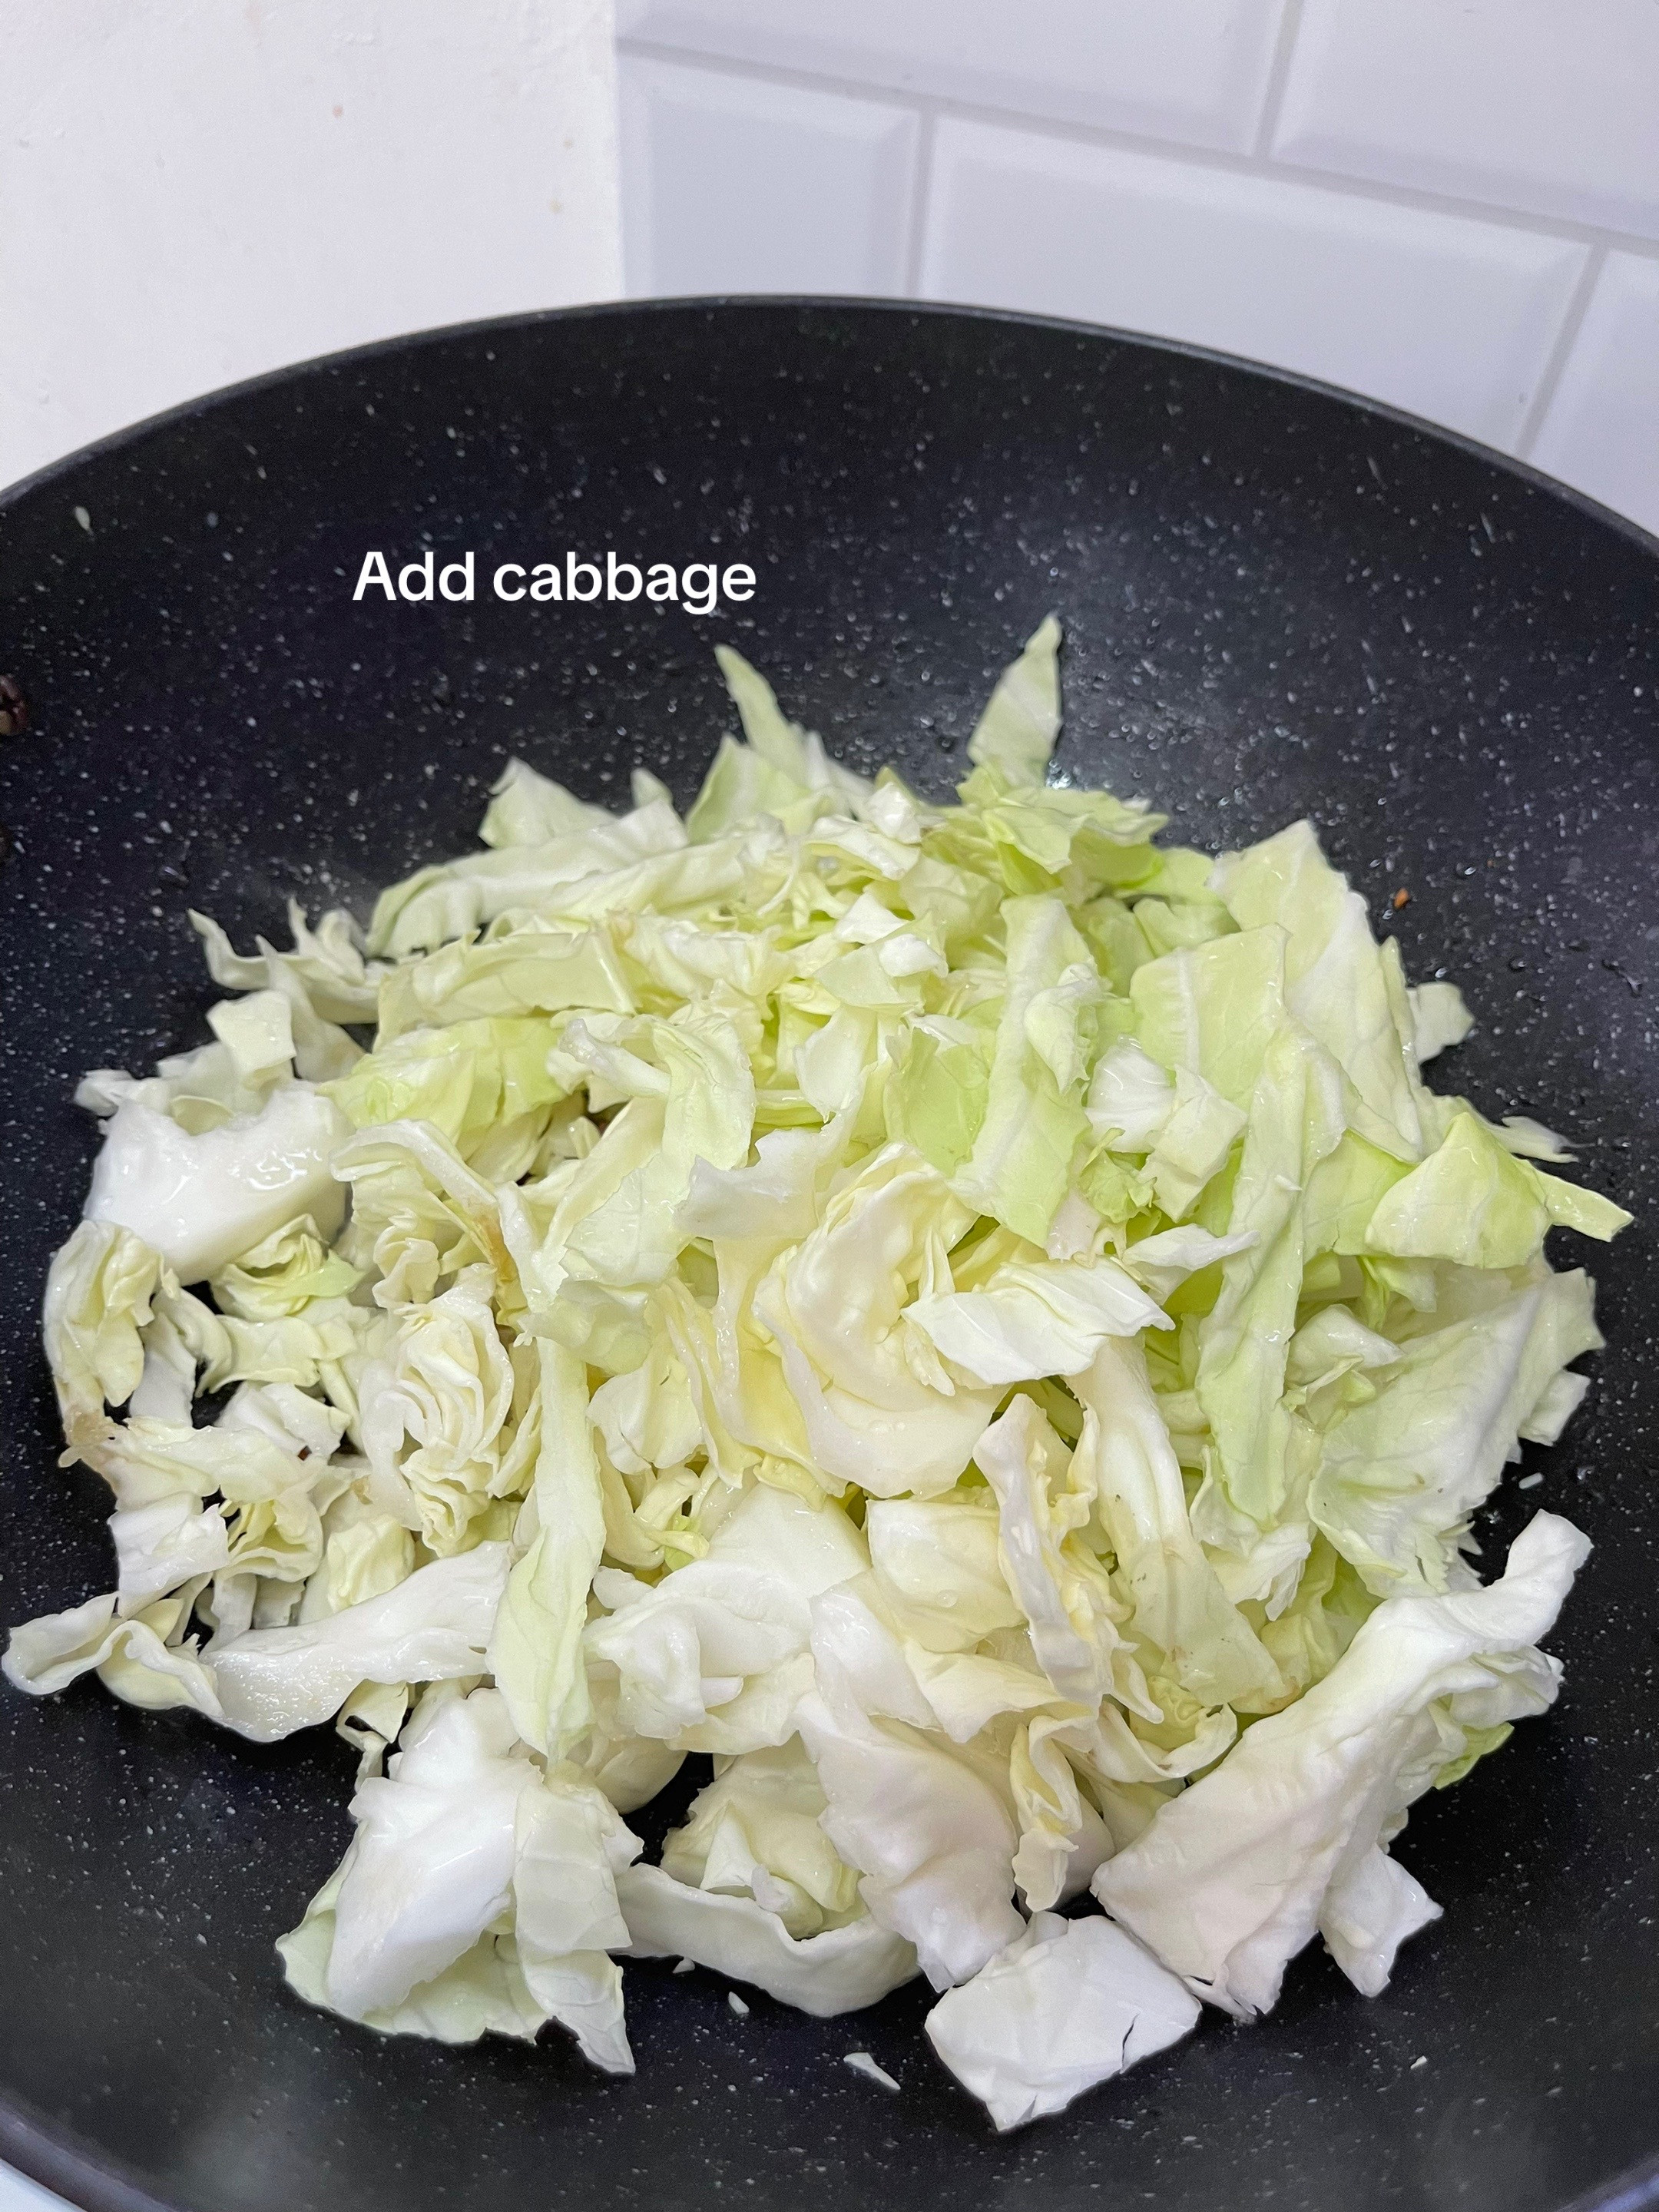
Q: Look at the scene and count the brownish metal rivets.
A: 2